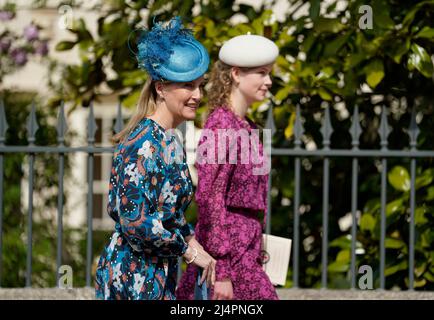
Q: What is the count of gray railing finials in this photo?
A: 11